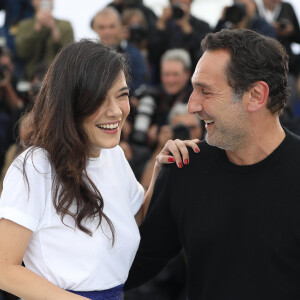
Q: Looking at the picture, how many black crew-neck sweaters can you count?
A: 1